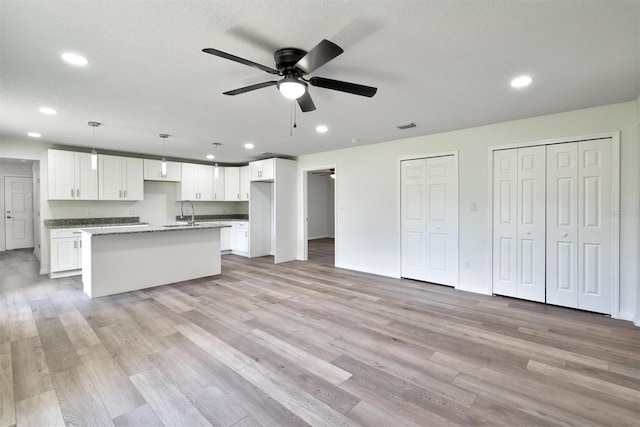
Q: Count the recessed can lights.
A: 7